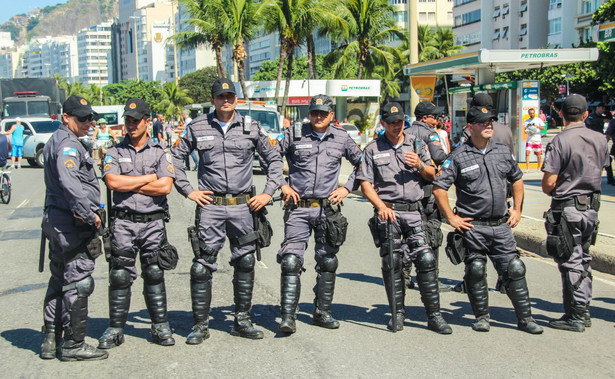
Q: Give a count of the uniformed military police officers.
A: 9